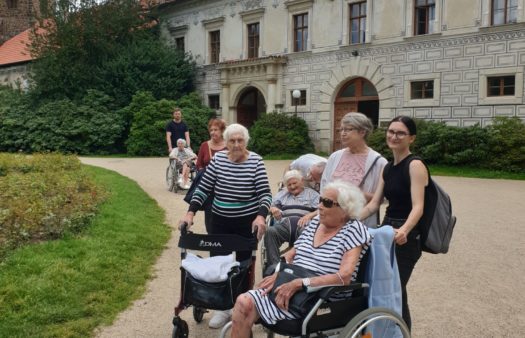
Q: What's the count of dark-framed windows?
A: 11